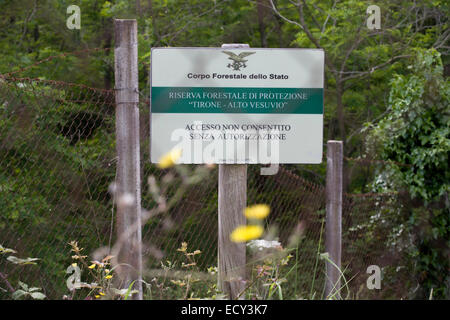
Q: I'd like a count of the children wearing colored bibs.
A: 0